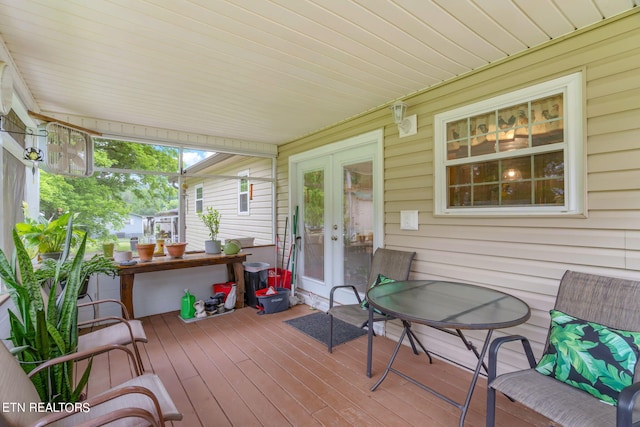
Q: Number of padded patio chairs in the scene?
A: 4